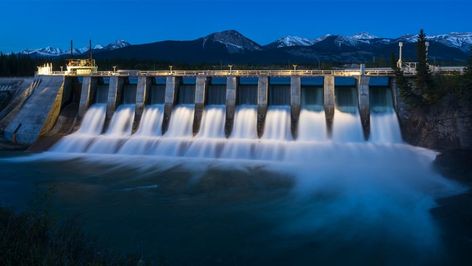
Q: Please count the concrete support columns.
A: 10